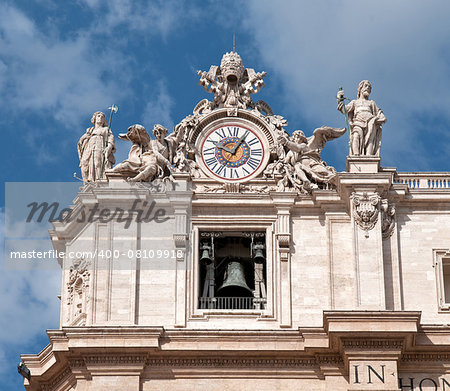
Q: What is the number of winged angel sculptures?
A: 2